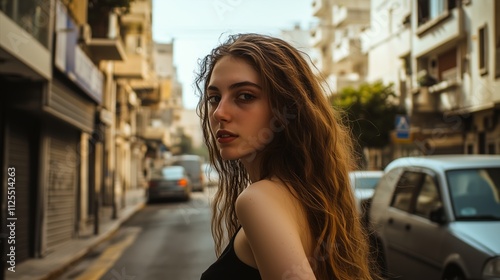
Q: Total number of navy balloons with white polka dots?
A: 0